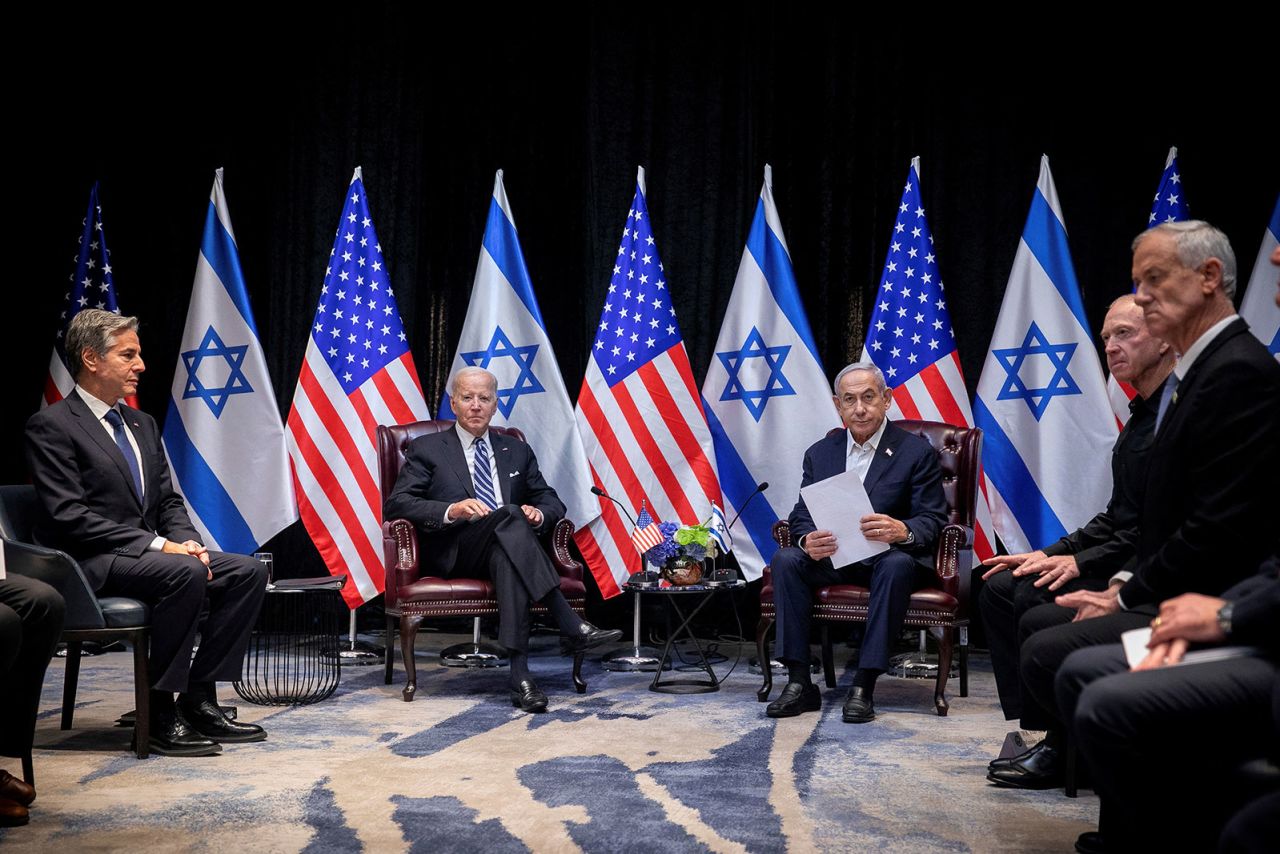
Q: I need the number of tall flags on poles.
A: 10